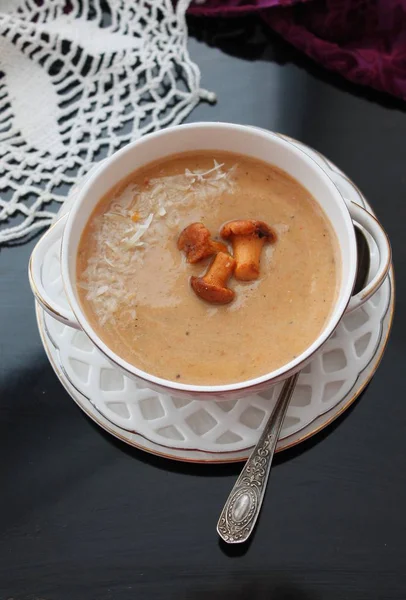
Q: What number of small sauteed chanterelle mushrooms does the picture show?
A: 3